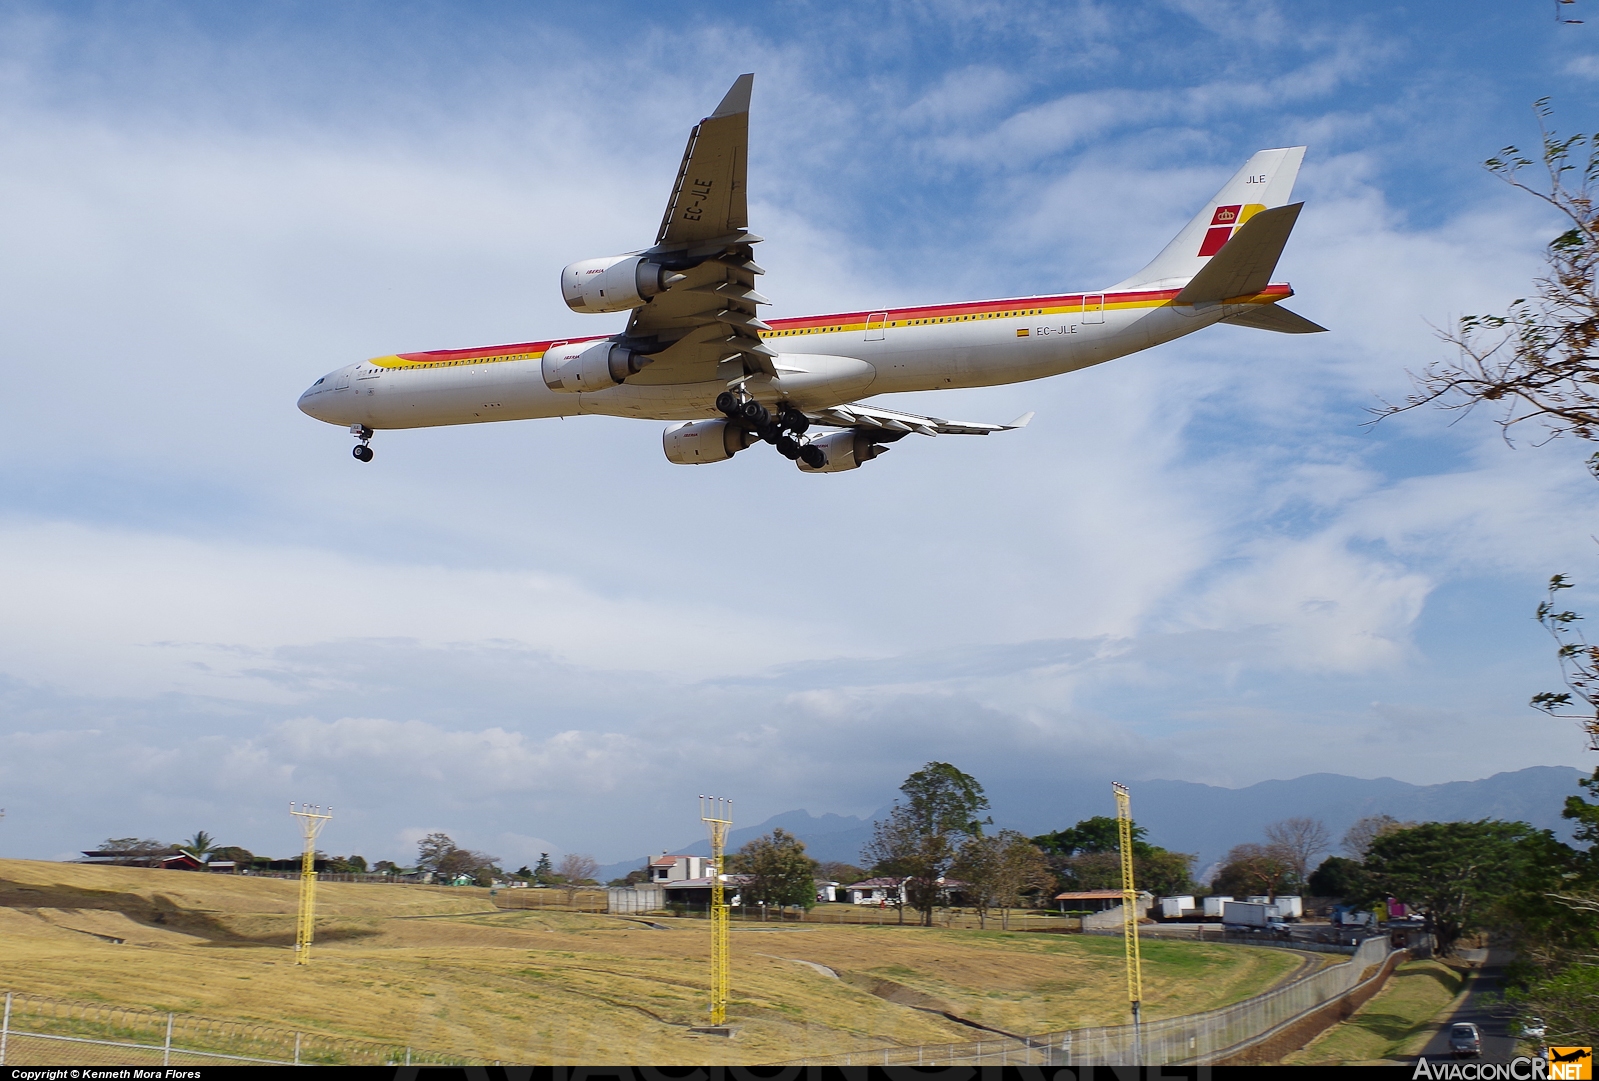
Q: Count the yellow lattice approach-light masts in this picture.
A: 3